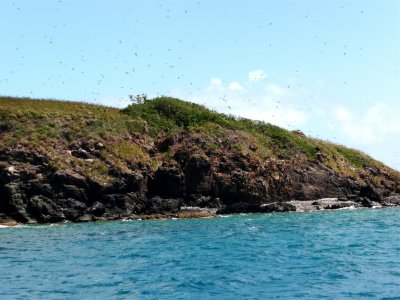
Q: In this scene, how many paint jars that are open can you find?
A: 0